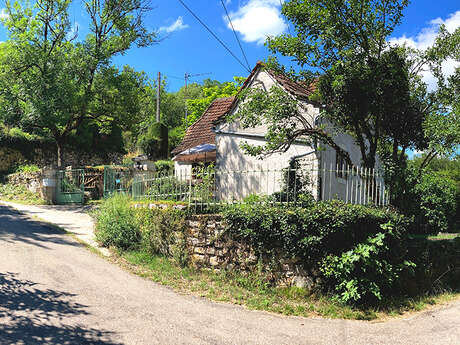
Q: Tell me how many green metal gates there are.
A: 2